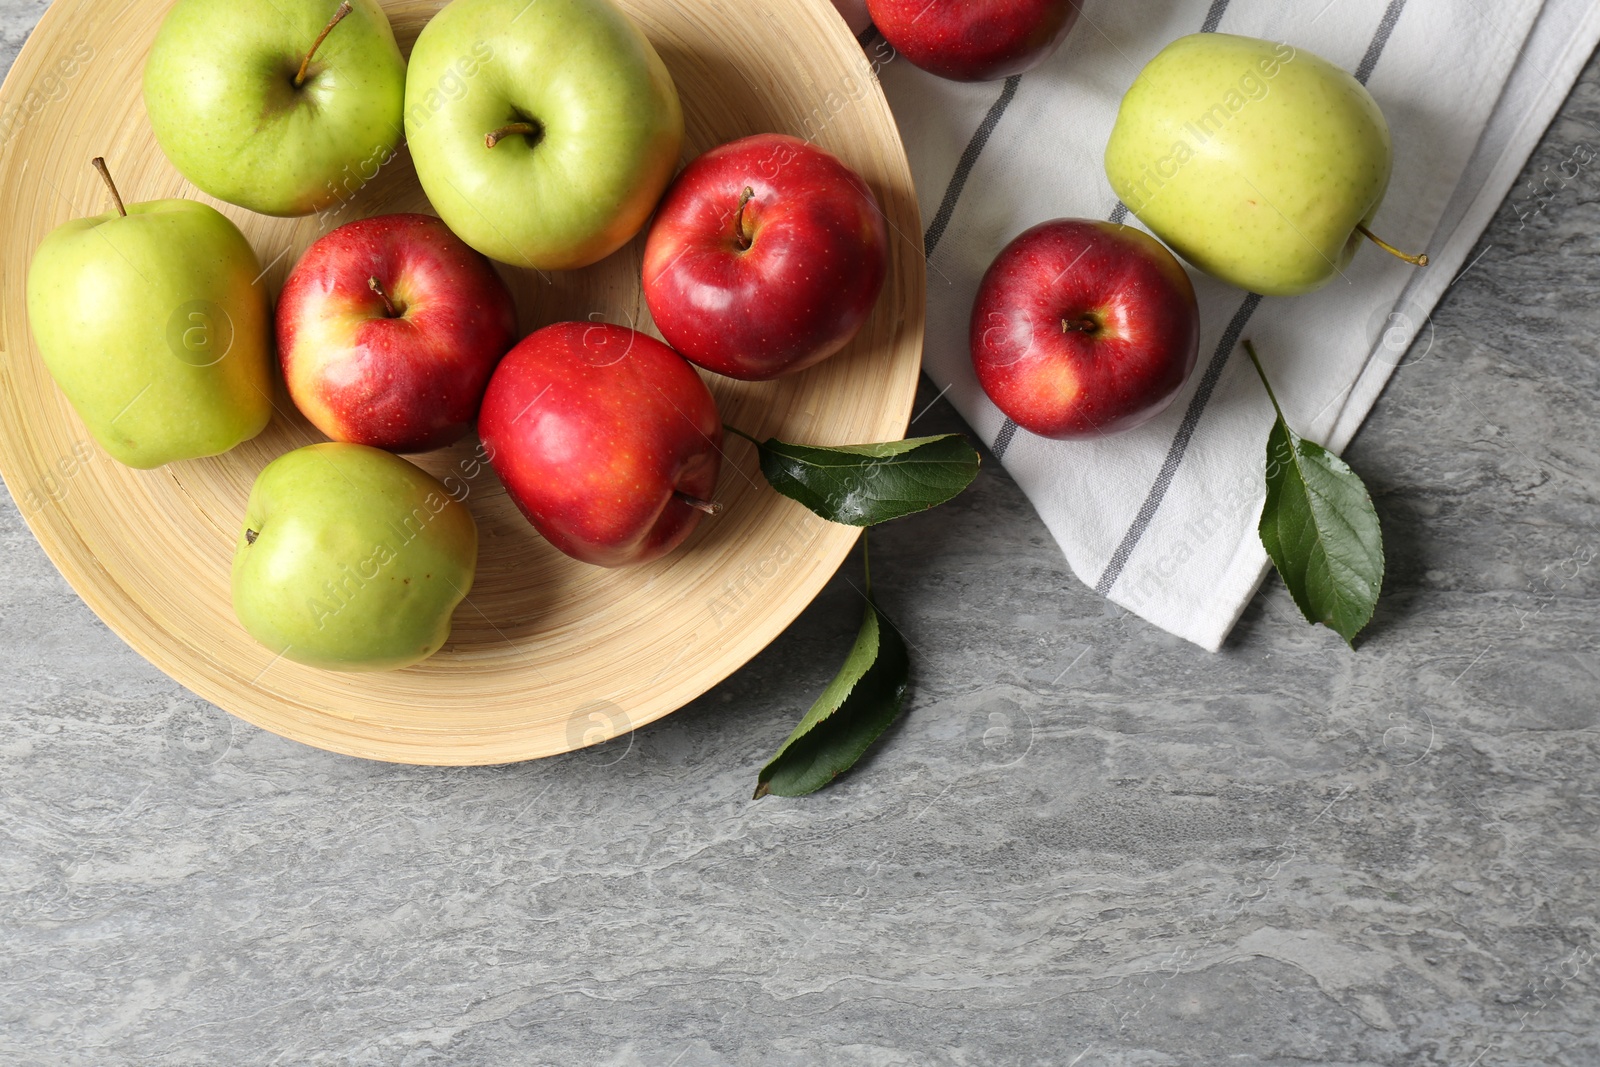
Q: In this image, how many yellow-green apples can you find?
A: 5